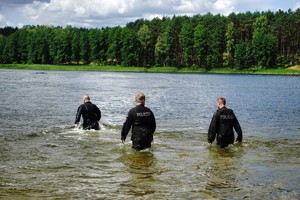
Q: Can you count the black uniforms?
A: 3